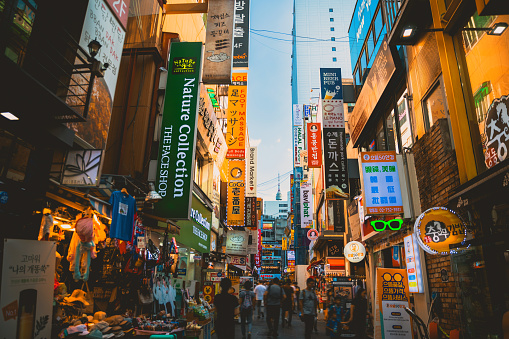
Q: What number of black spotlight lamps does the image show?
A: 2